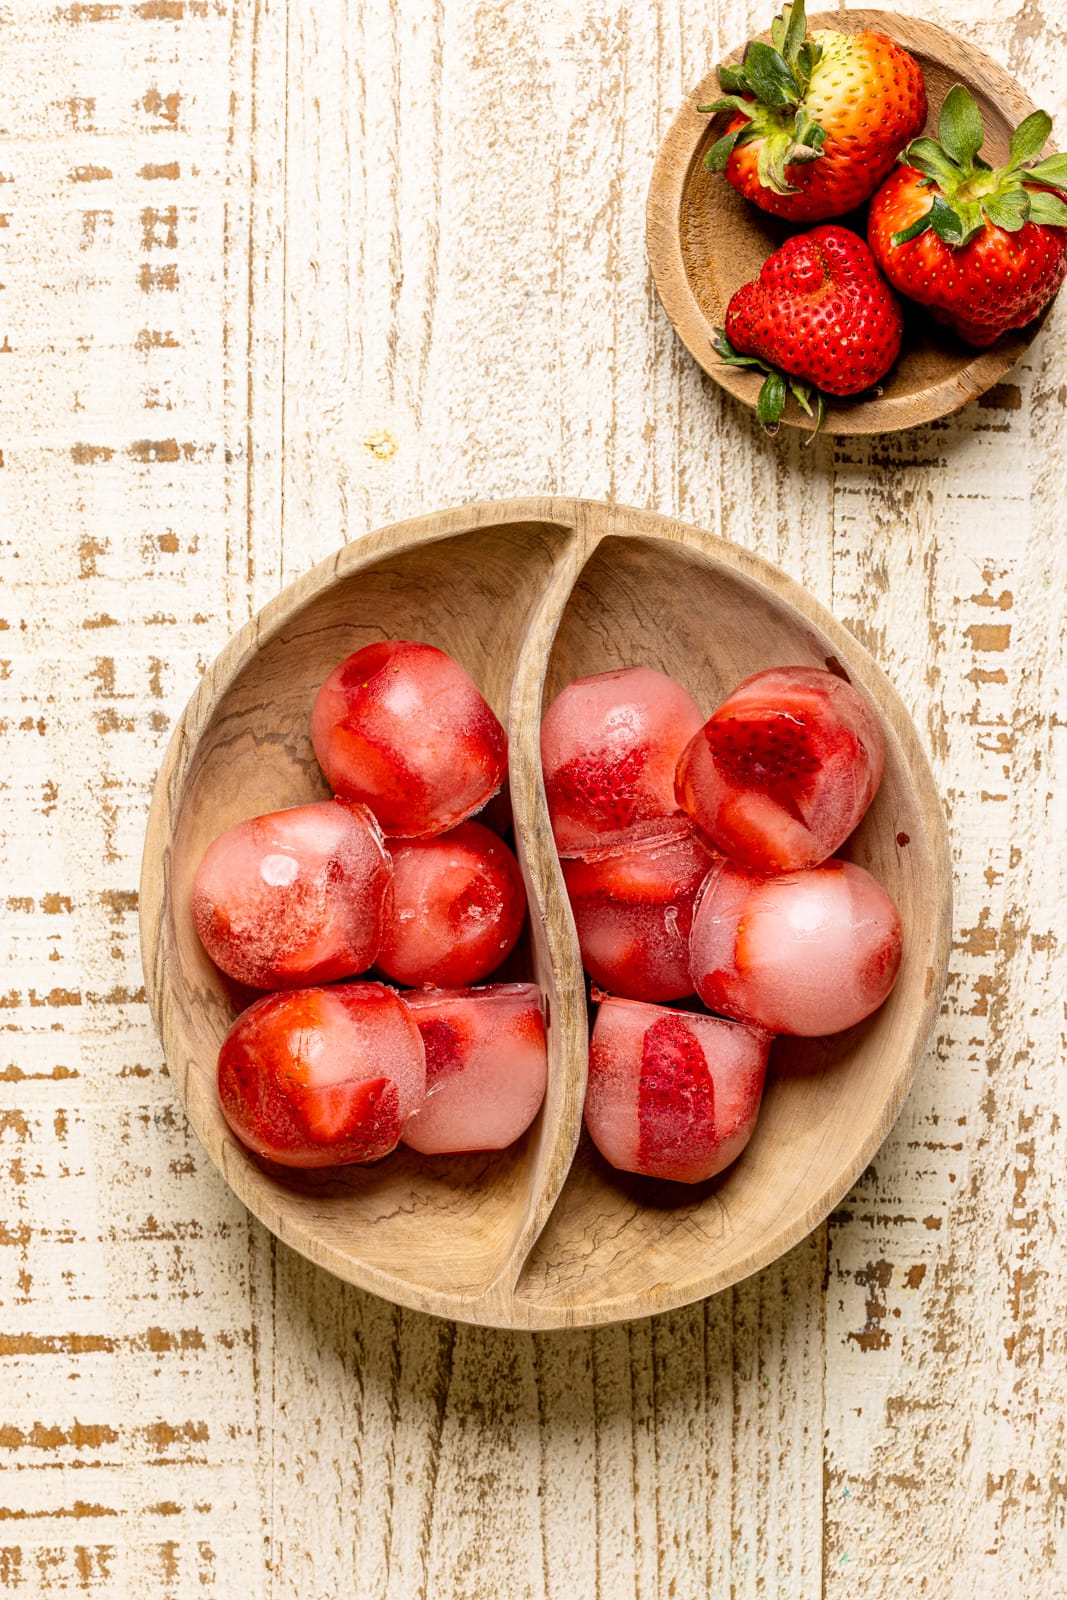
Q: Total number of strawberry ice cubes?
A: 10